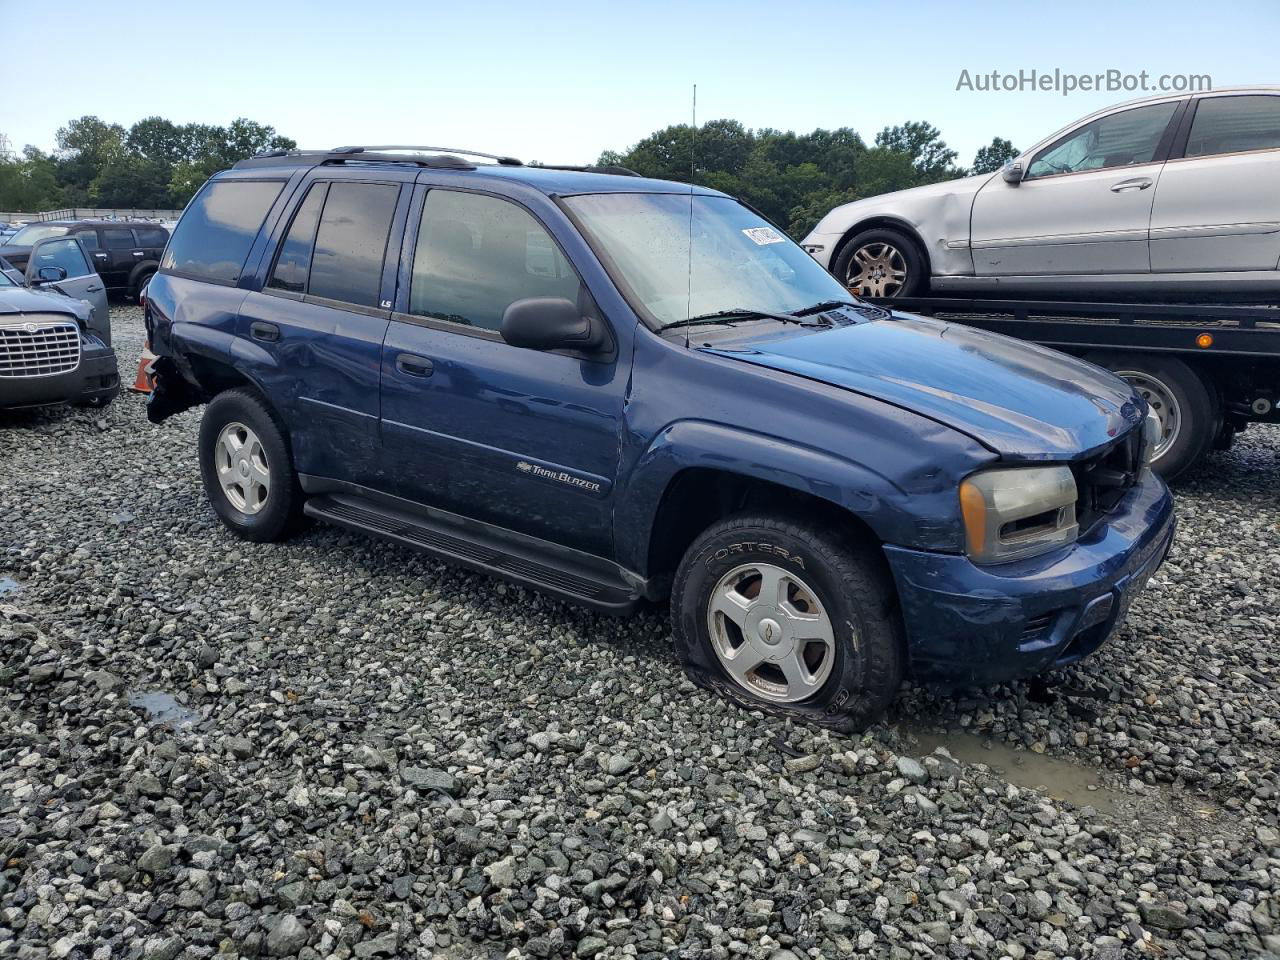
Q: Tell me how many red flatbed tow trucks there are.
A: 0